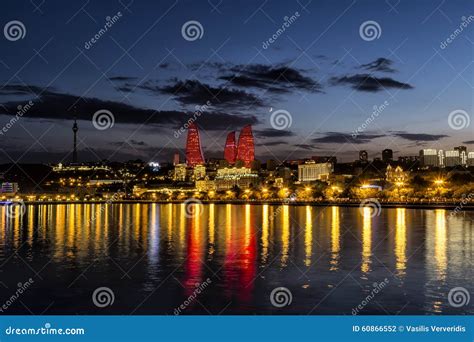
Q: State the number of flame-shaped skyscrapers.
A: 3